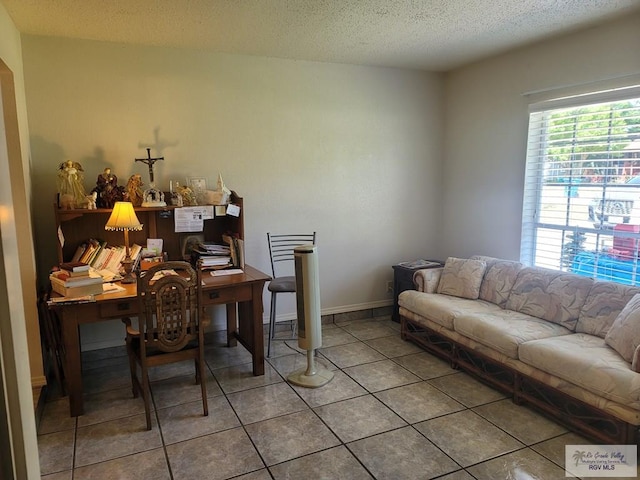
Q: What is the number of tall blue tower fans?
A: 0